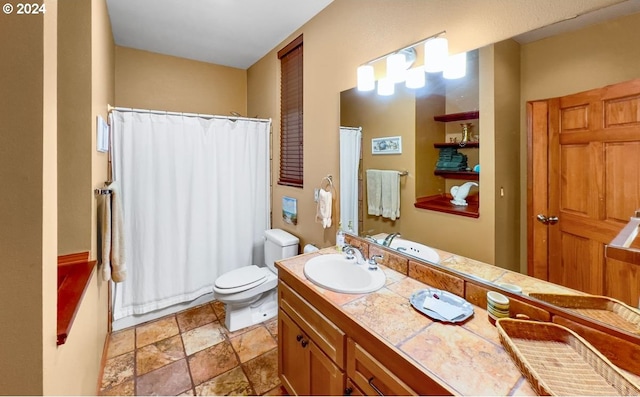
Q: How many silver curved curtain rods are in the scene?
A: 0